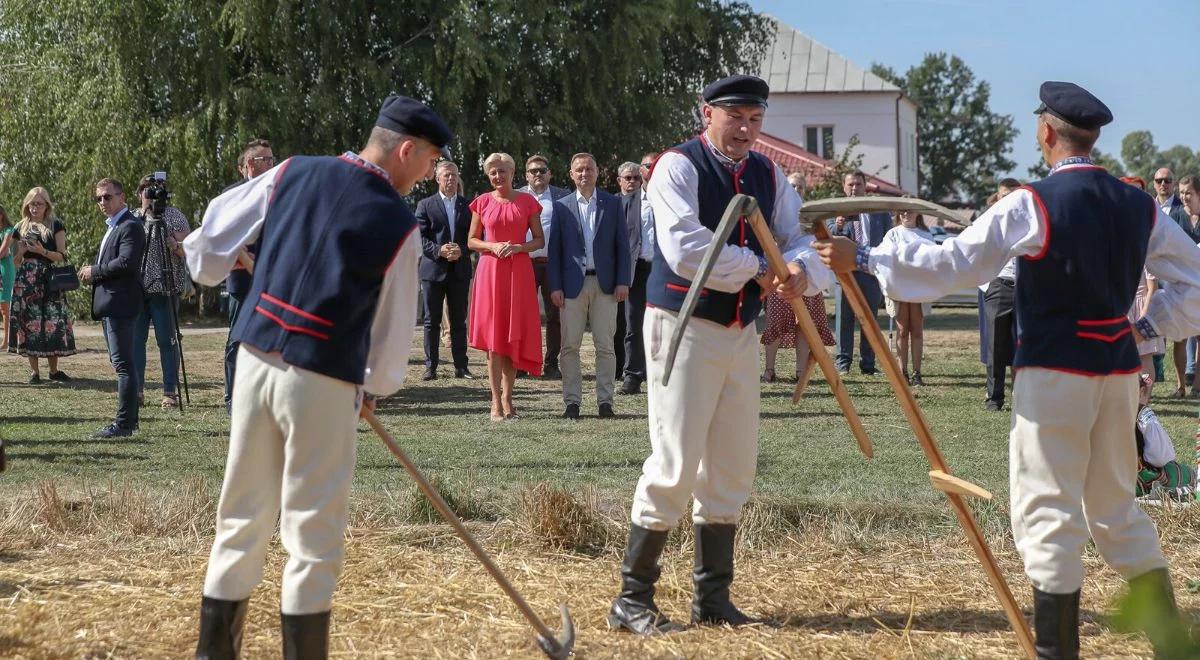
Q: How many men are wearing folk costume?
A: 3